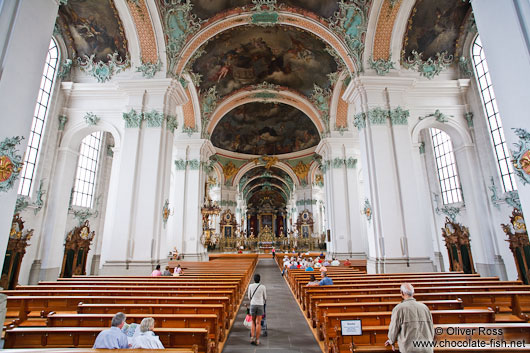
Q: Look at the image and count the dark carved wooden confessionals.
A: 4